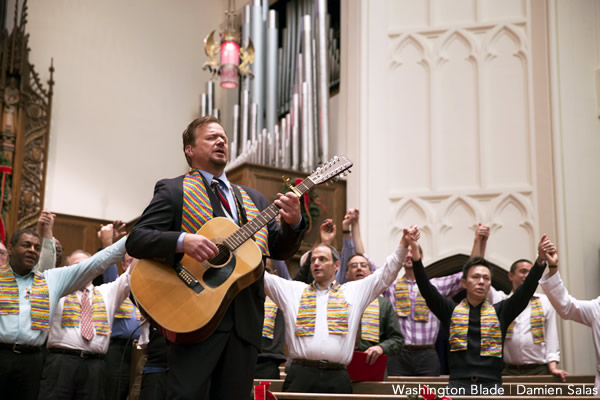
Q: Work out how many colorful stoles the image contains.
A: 10